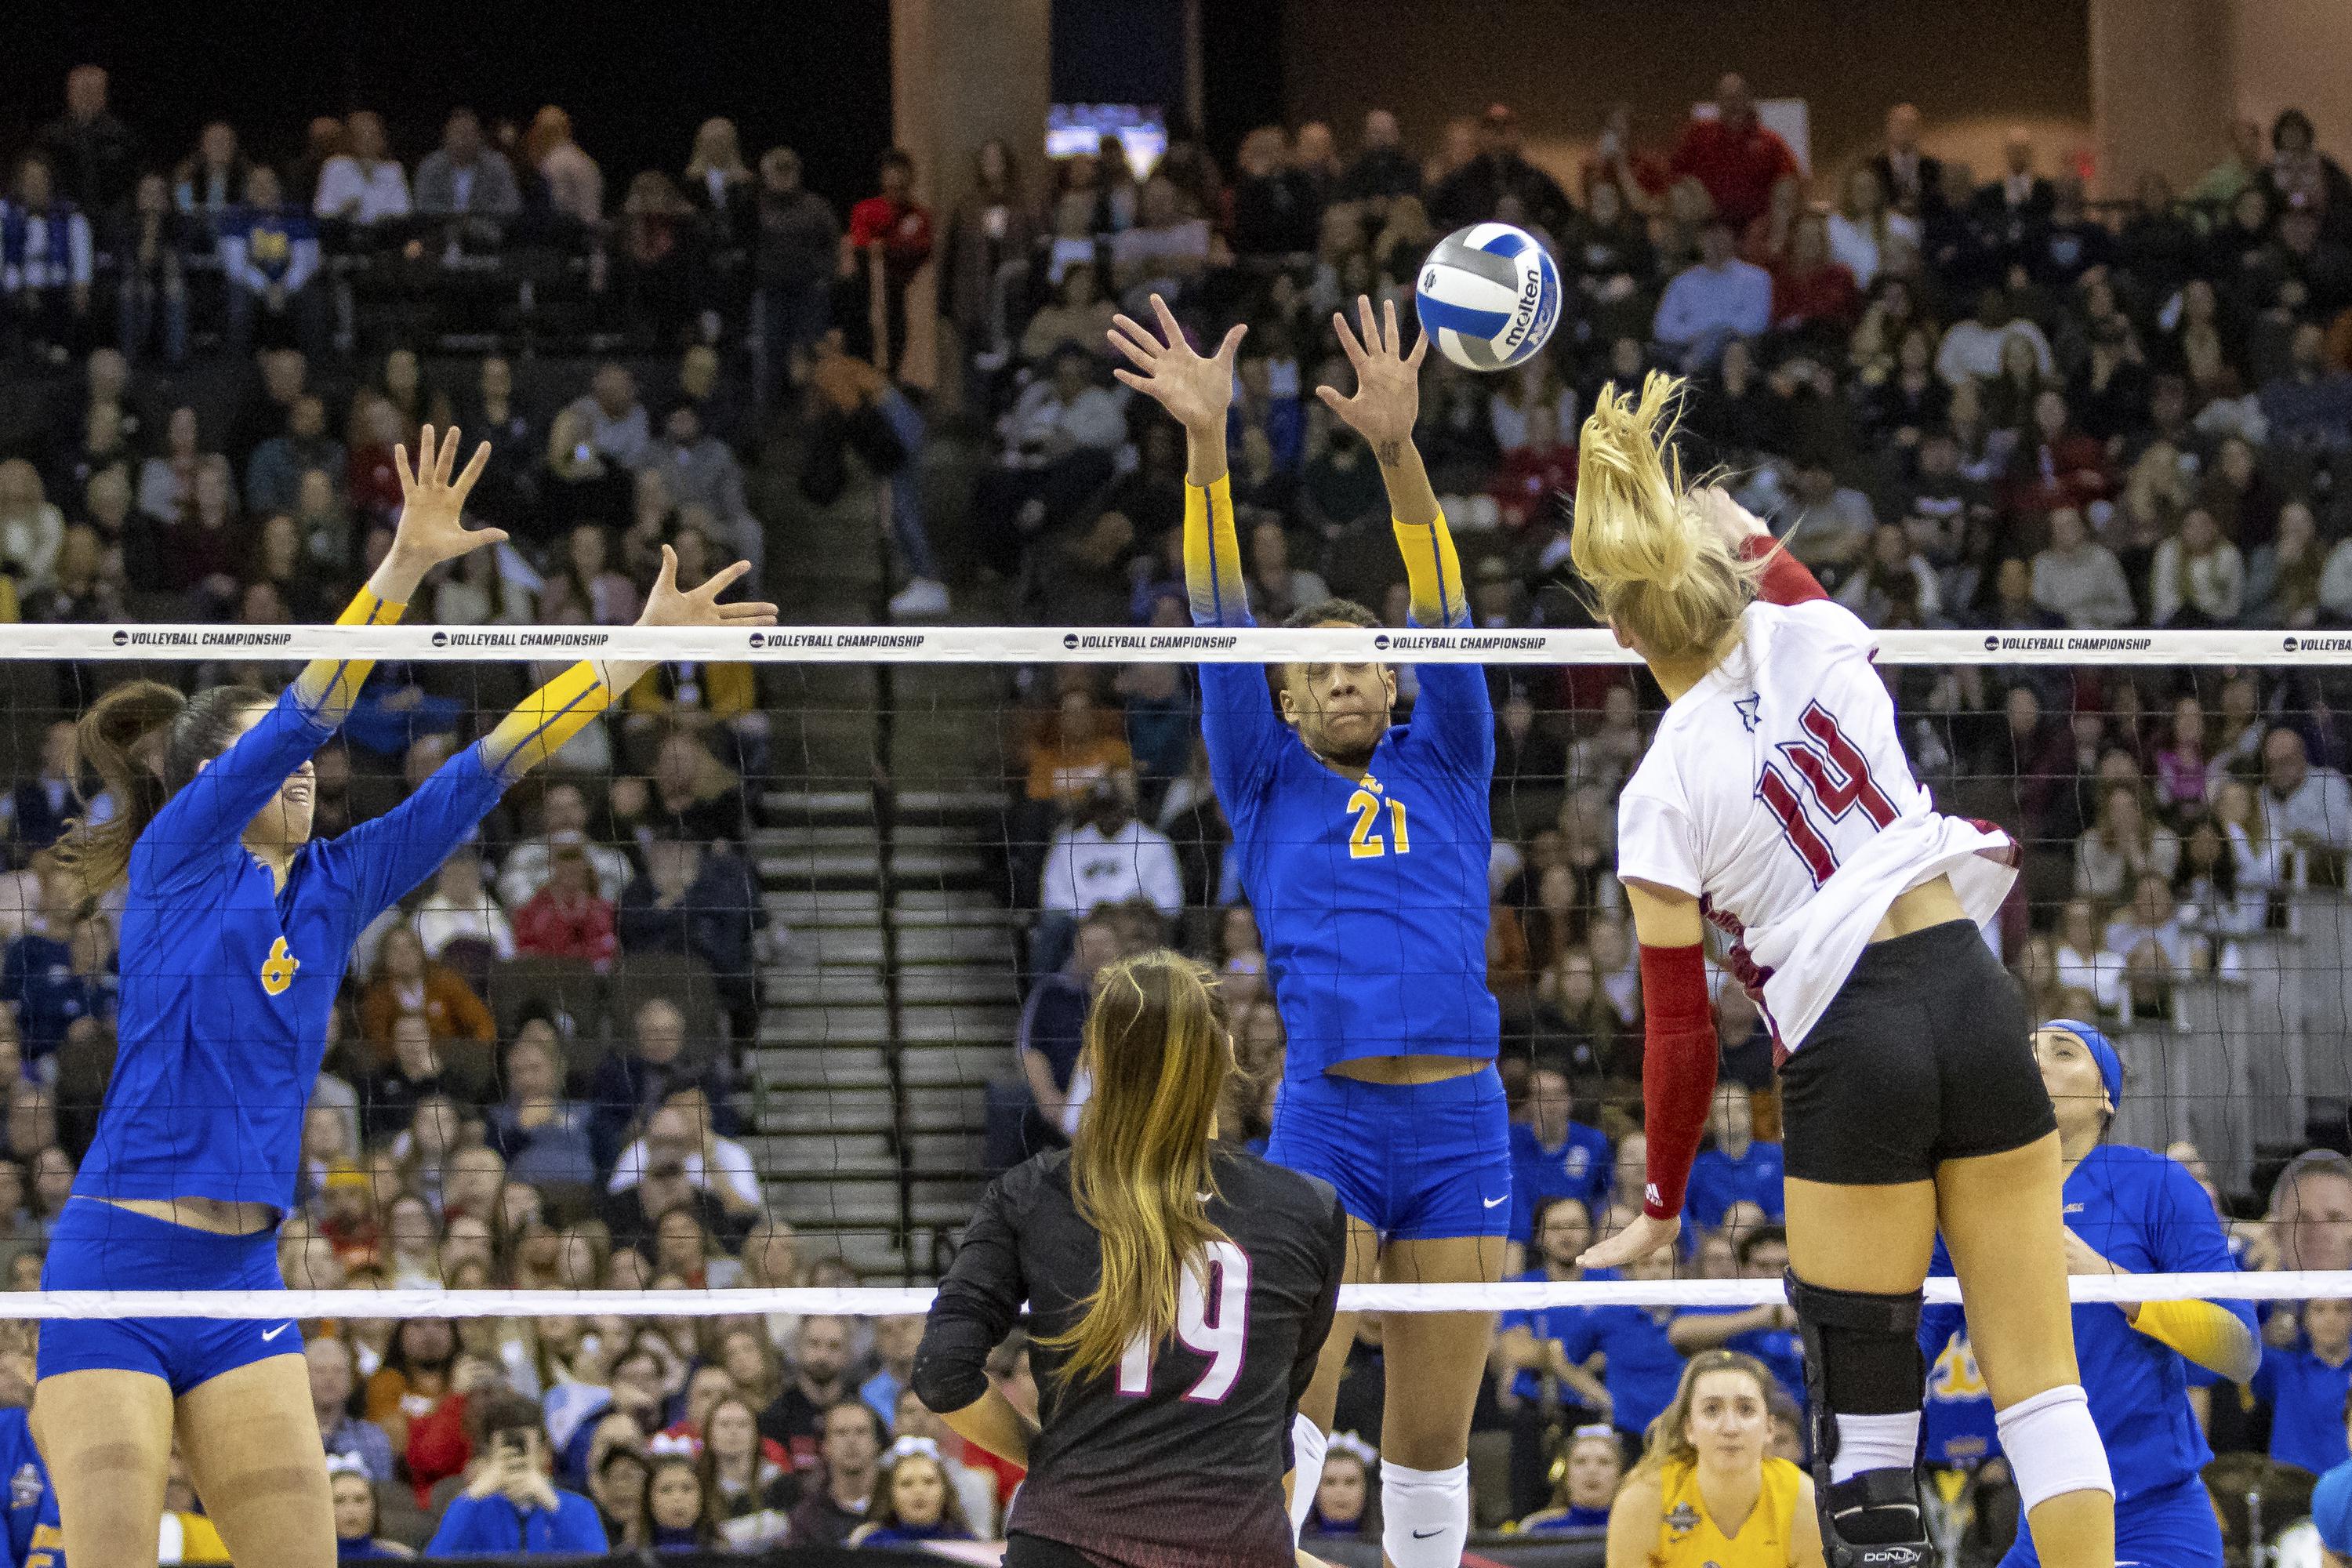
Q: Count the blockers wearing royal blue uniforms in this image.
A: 2